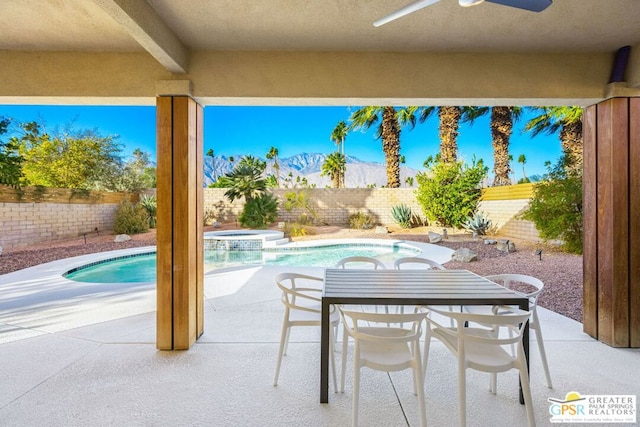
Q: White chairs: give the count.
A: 6